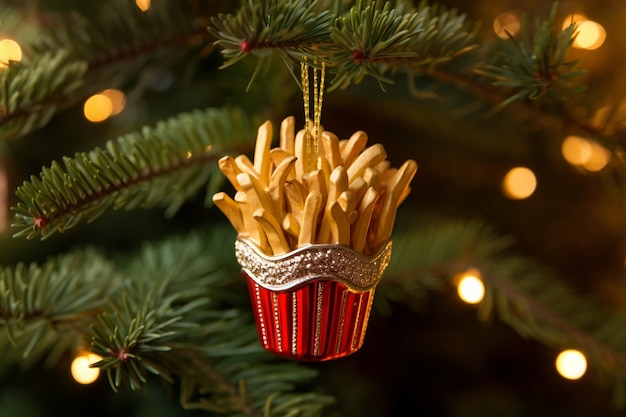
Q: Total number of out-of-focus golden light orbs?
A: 13